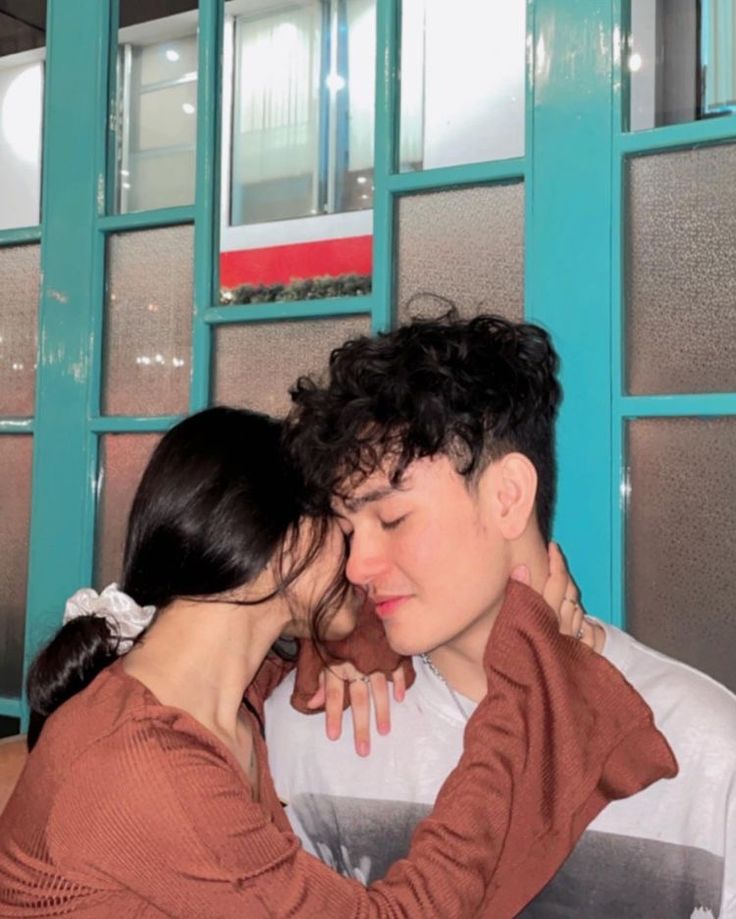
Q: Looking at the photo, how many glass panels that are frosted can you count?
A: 8